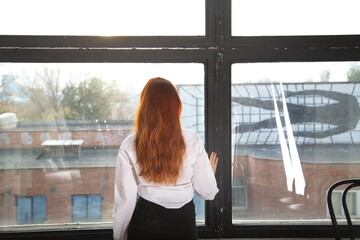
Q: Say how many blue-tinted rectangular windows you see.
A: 2